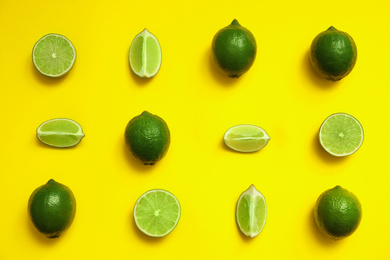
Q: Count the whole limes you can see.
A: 5